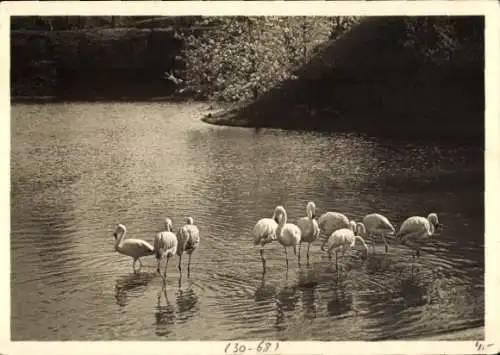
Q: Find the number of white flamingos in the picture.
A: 10